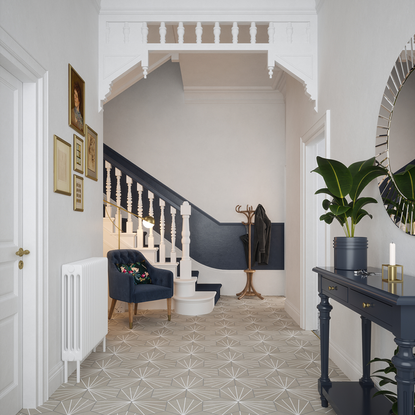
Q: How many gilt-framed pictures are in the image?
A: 5